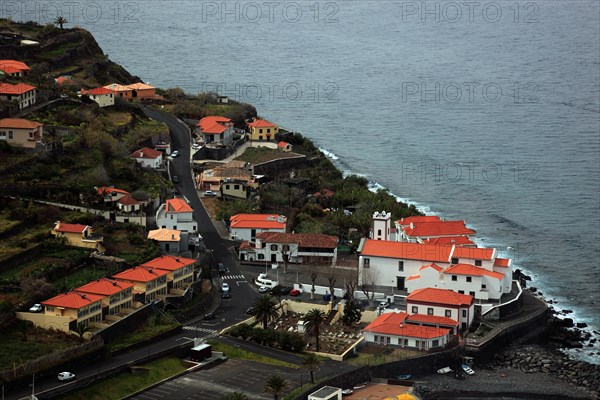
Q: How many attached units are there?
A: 4